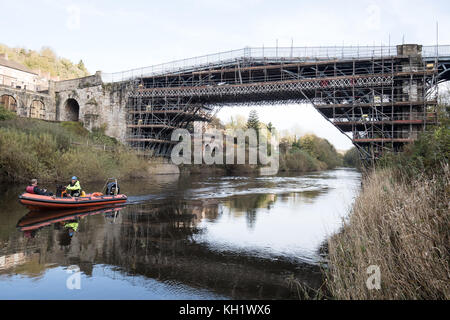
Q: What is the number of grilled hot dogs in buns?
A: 0